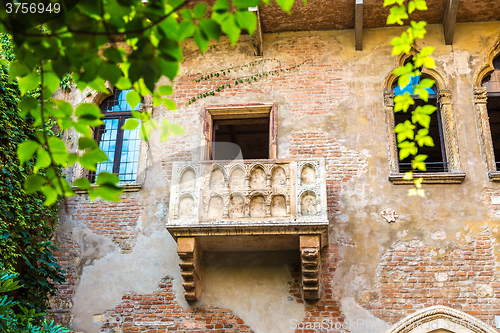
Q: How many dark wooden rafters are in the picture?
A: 3